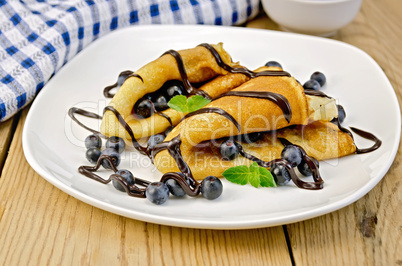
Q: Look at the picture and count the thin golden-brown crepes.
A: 2